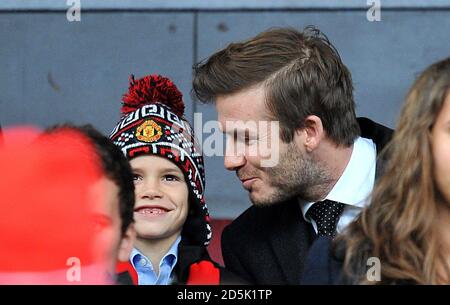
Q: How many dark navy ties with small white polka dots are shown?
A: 1